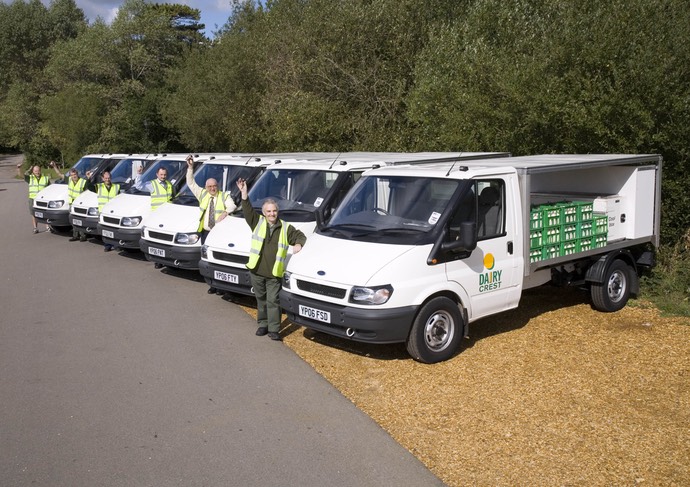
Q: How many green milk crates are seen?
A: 14